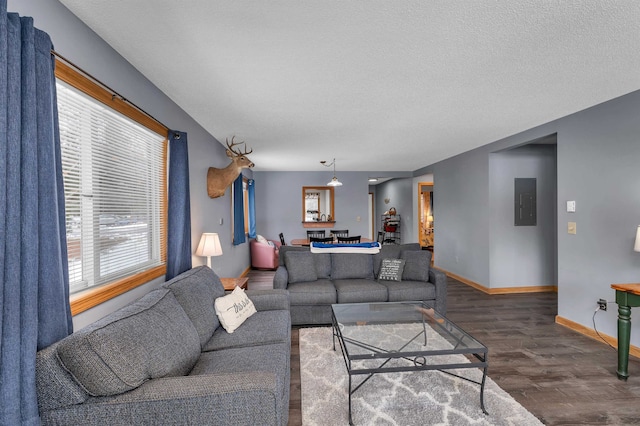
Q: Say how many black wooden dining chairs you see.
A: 6